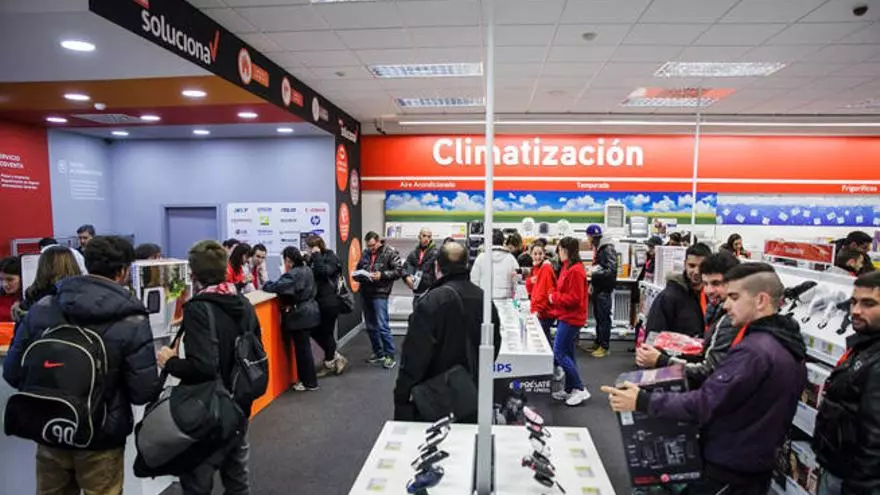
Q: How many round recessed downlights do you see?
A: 9